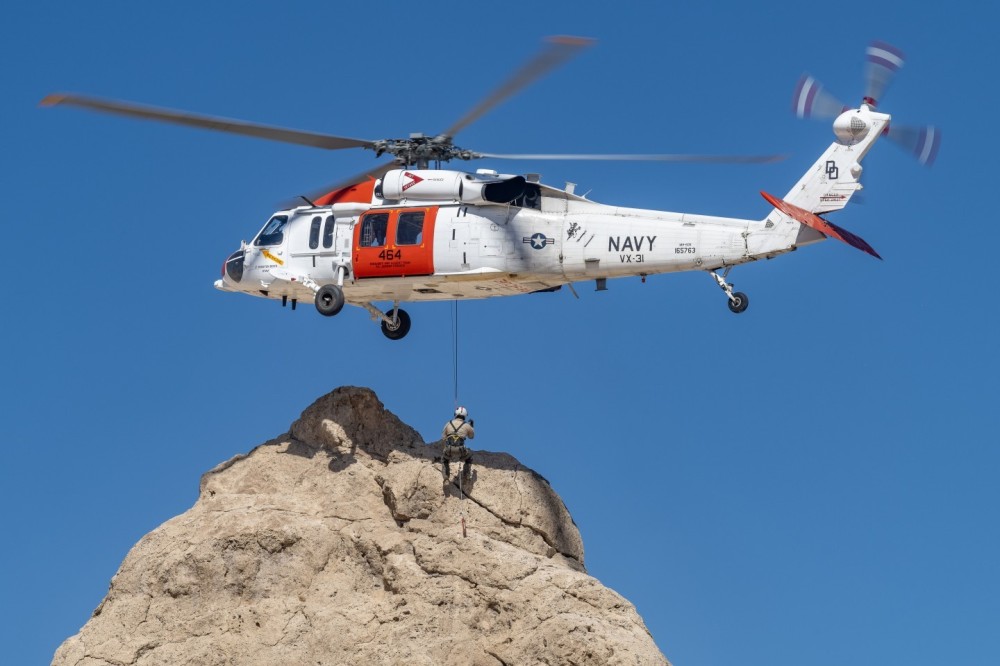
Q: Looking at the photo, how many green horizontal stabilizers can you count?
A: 0